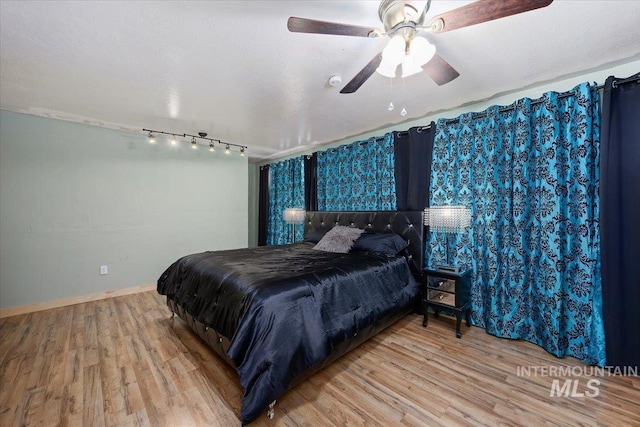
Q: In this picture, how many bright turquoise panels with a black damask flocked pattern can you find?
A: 3